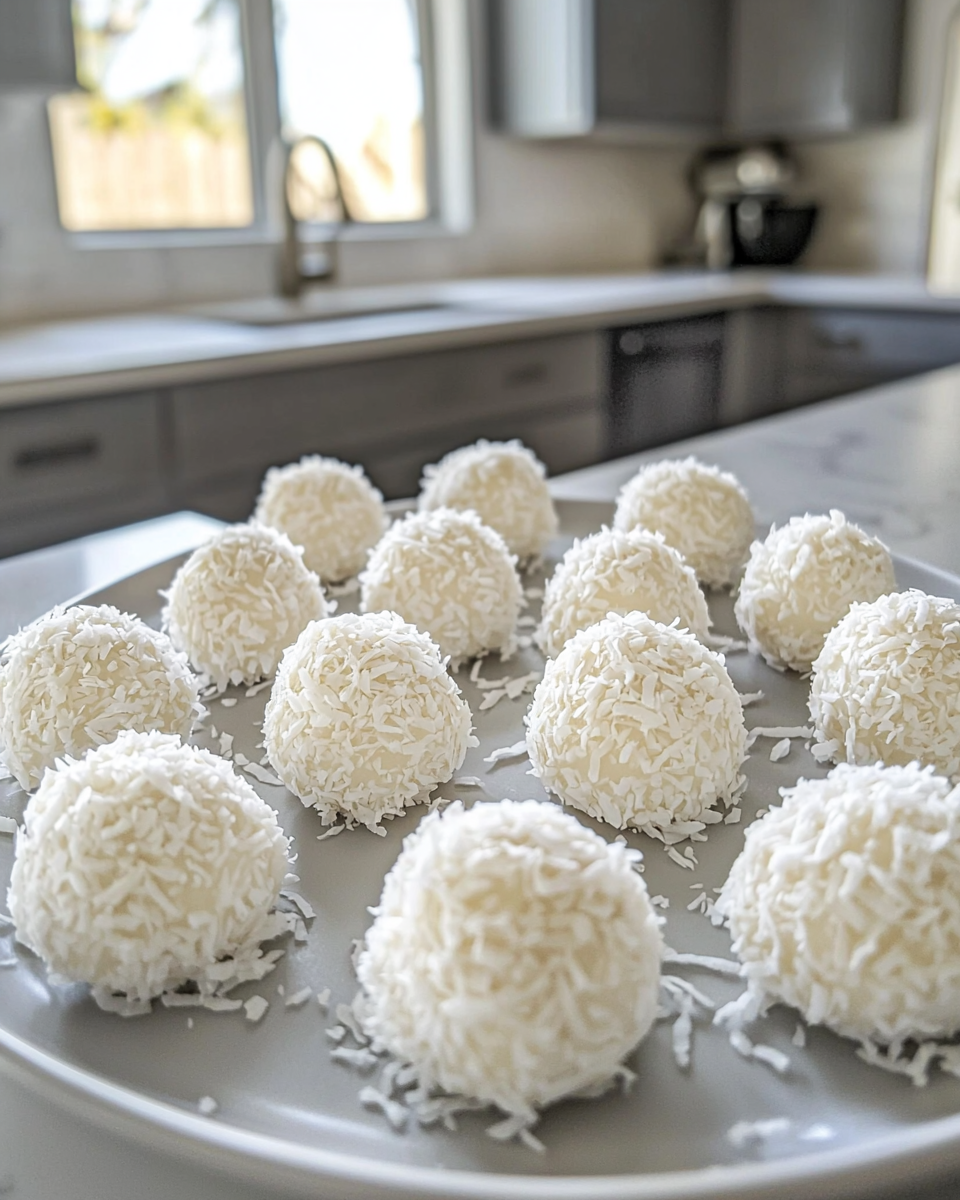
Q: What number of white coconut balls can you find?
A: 14